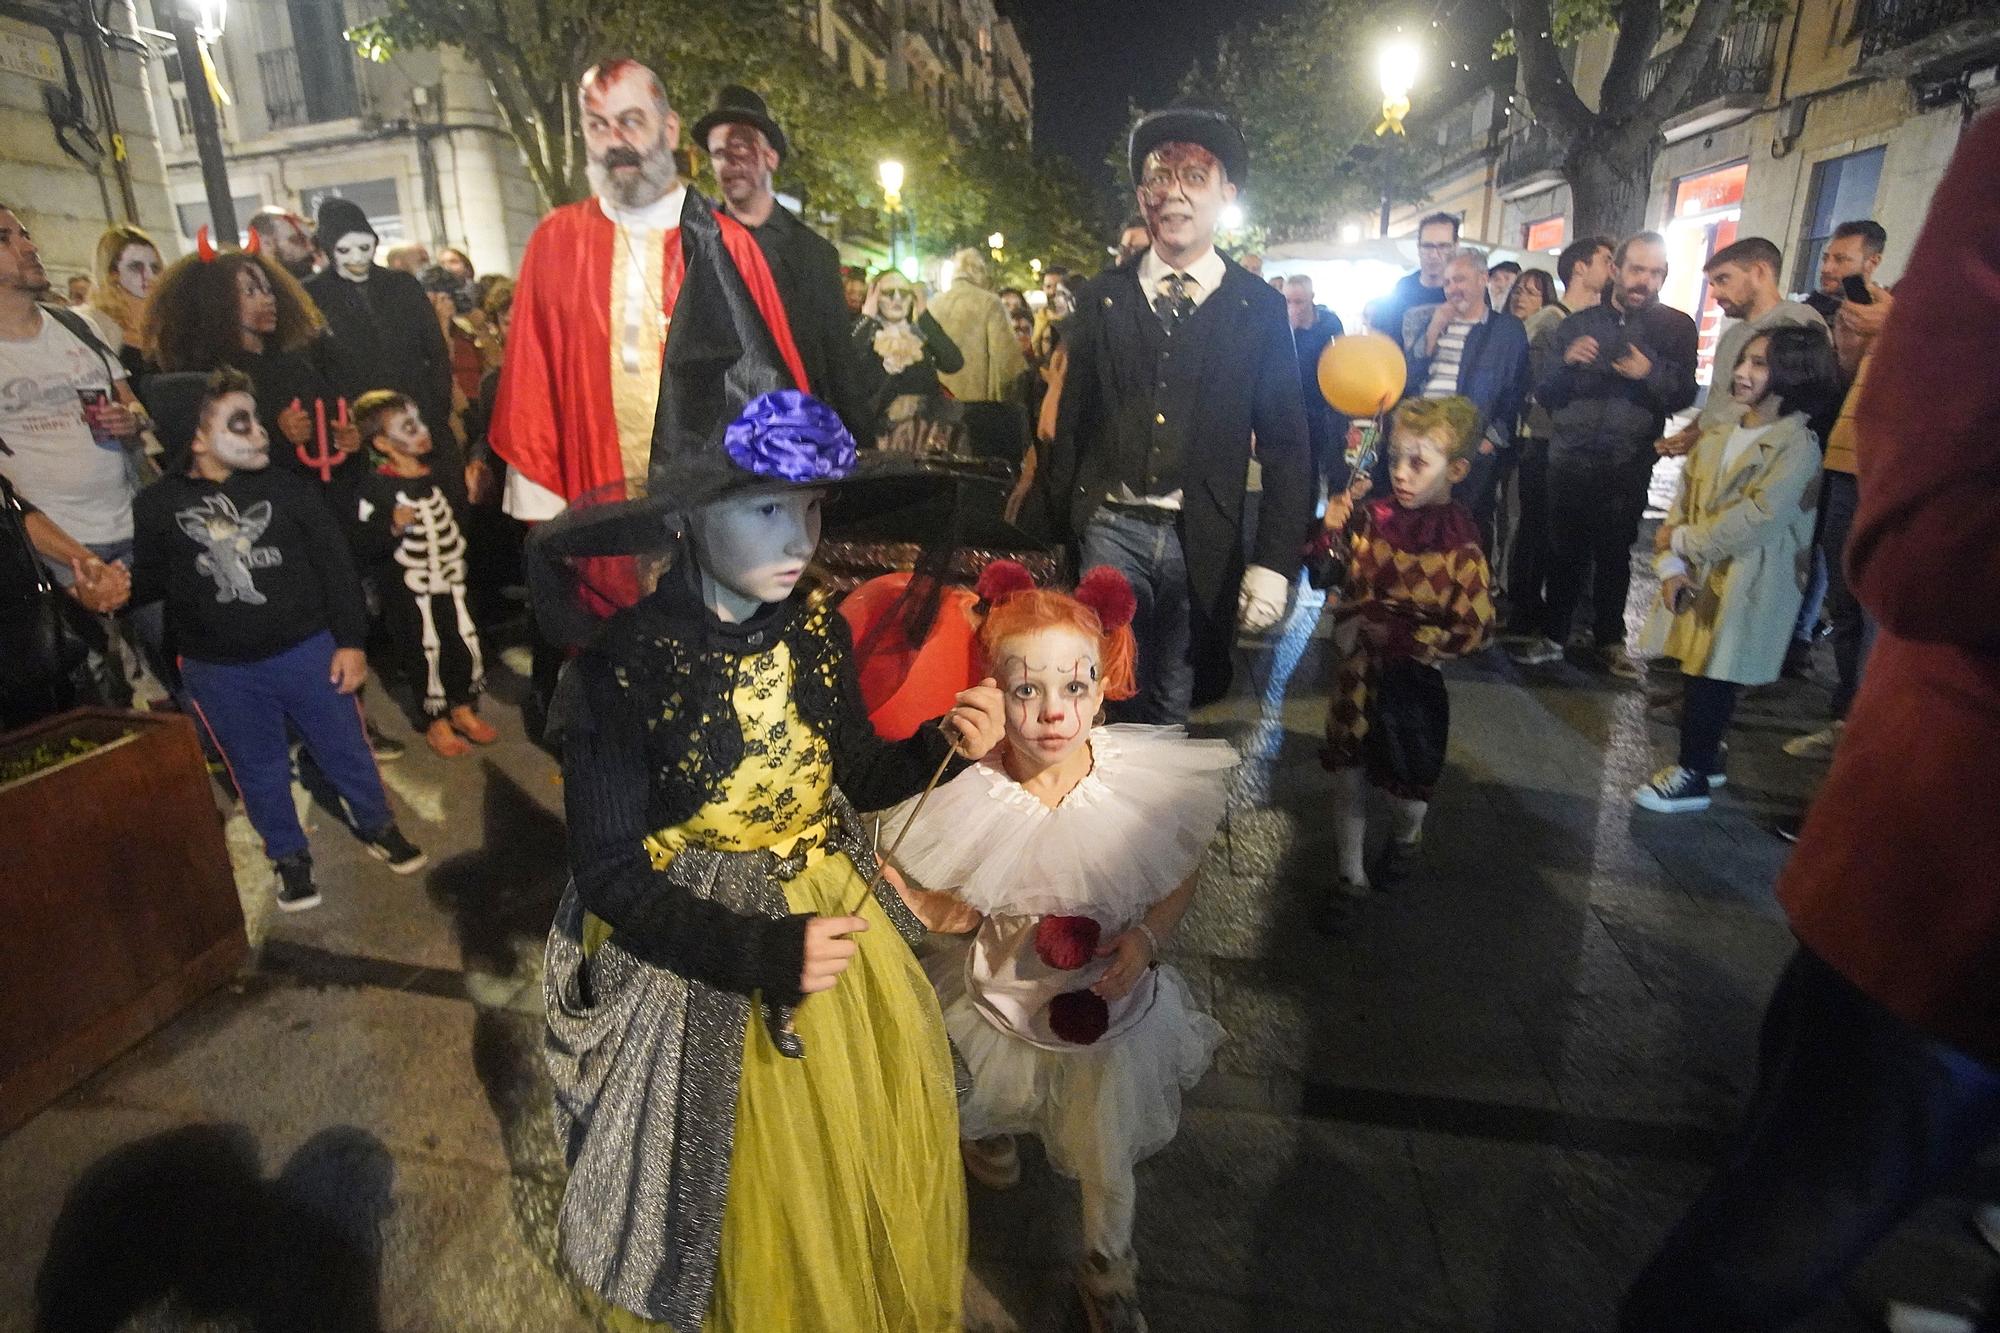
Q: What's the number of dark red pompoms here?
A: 4